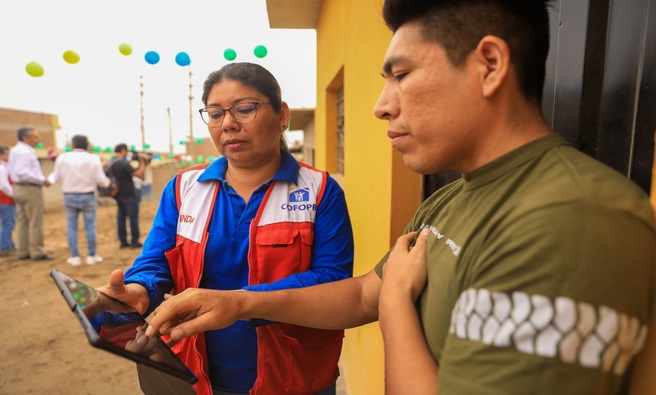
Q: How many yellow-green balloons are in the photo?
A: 3